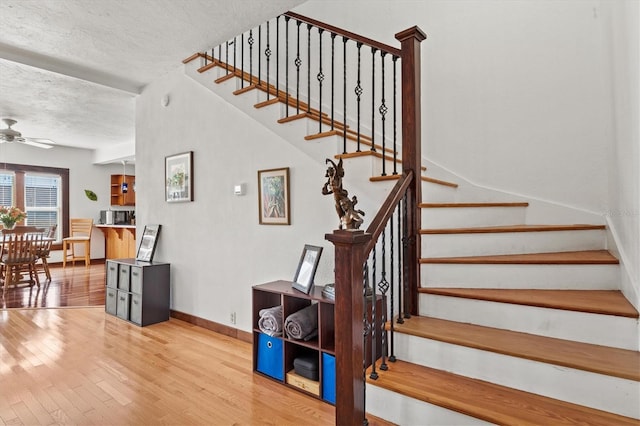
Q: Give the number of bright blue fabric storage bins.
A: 2